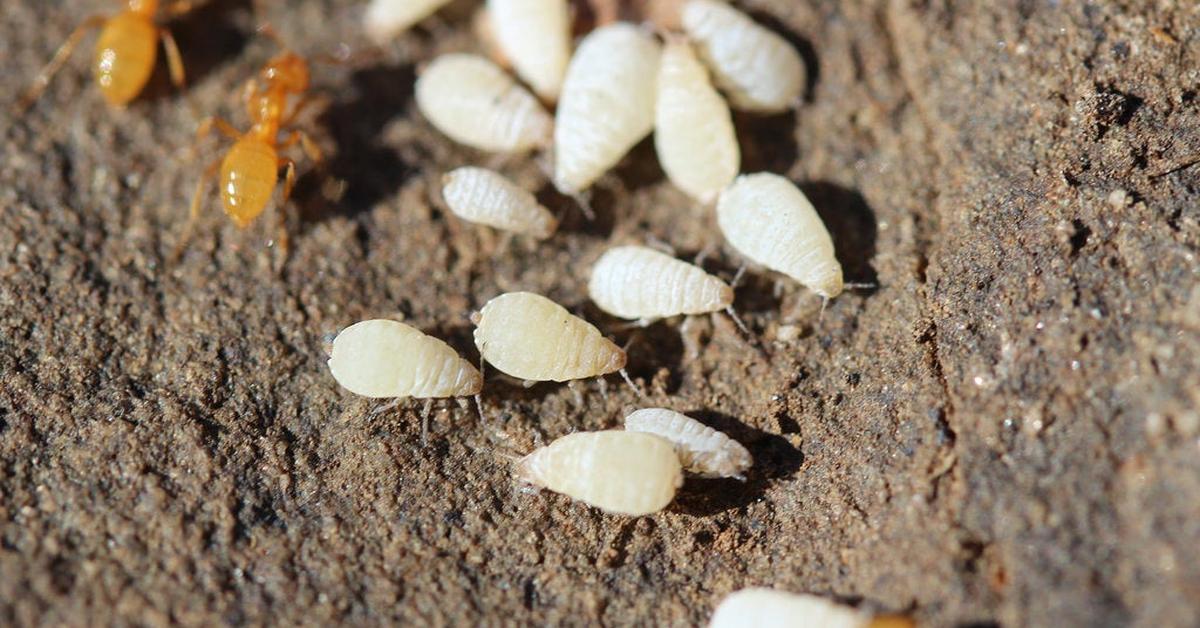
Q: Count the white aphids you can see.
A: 14